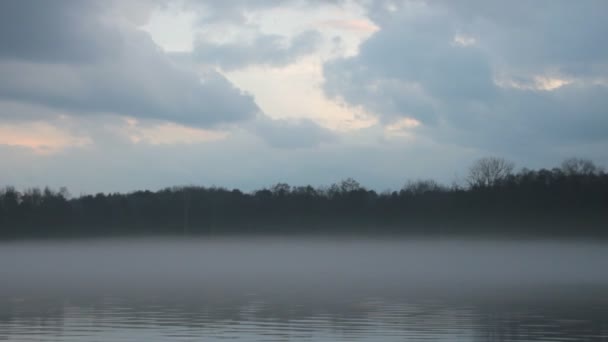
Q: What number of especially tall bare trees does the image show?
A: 2